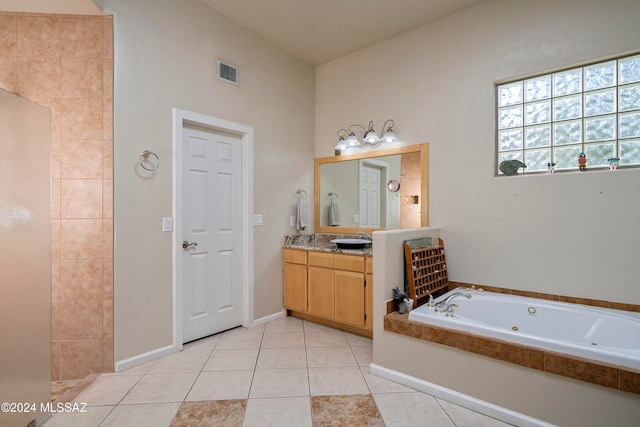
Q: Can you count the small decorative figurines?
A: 4